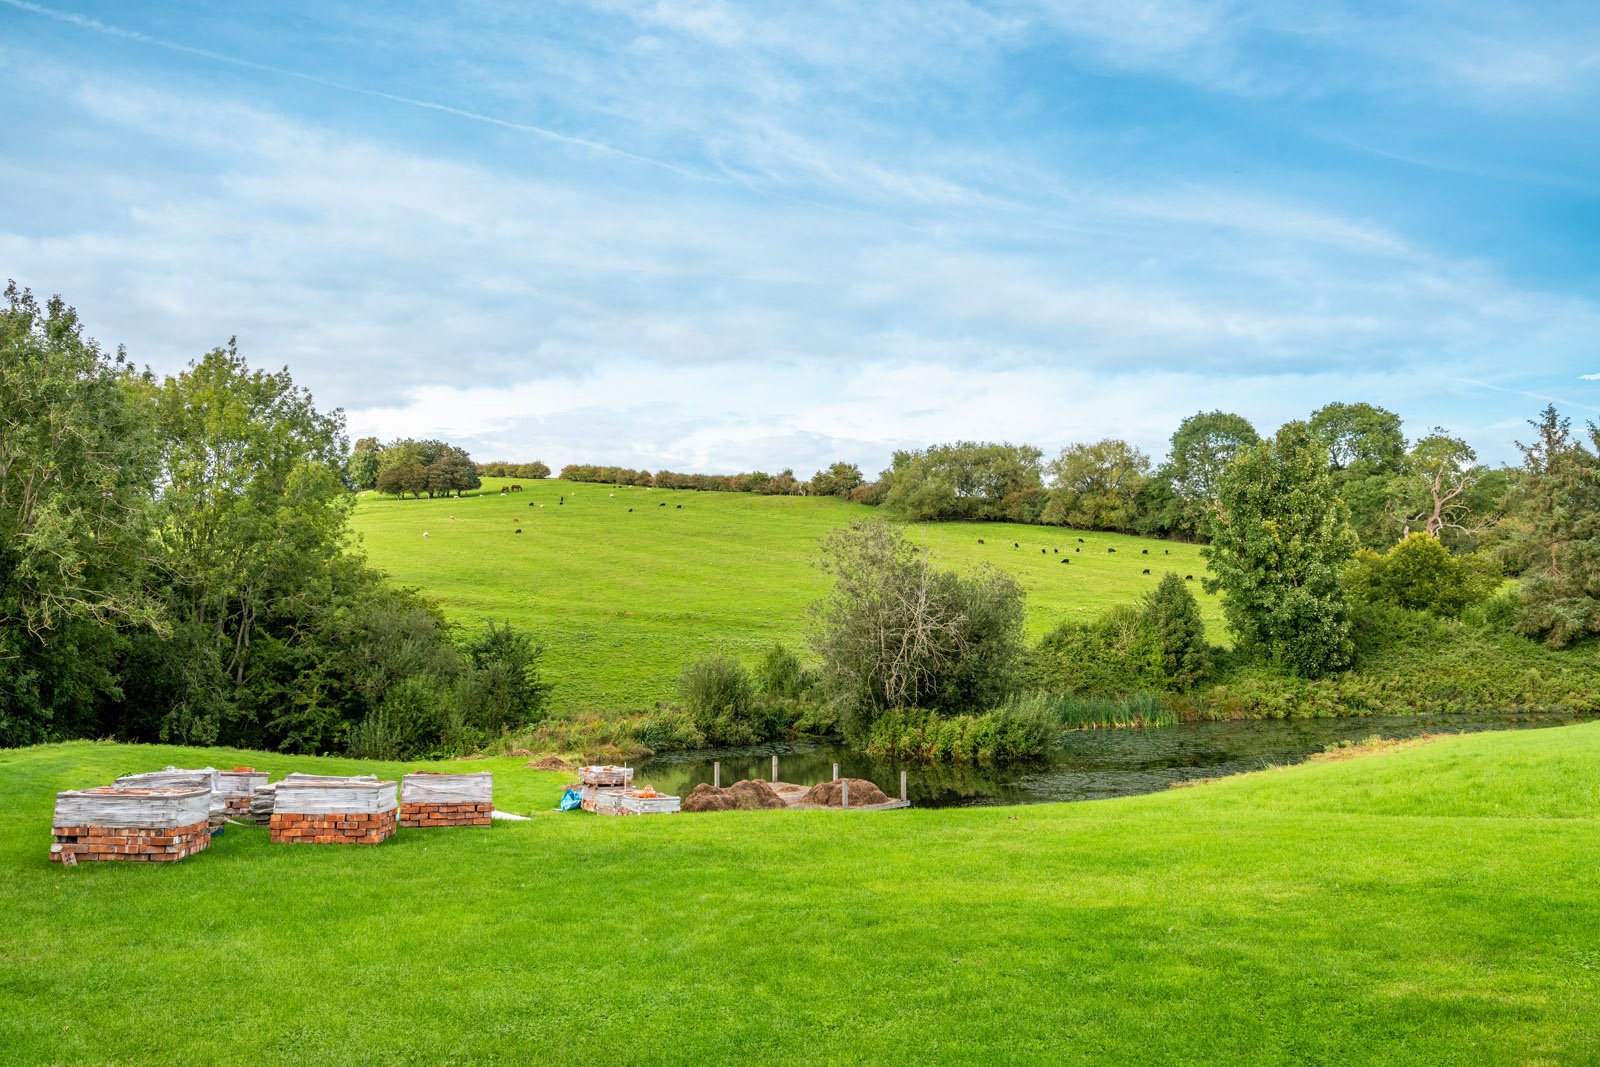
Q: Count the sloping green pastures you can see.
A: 1